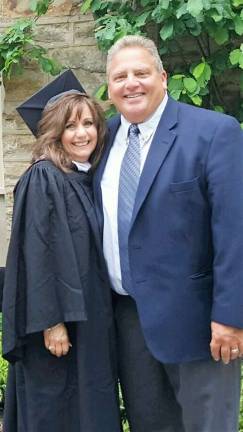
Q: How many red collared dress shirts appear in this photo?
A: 0